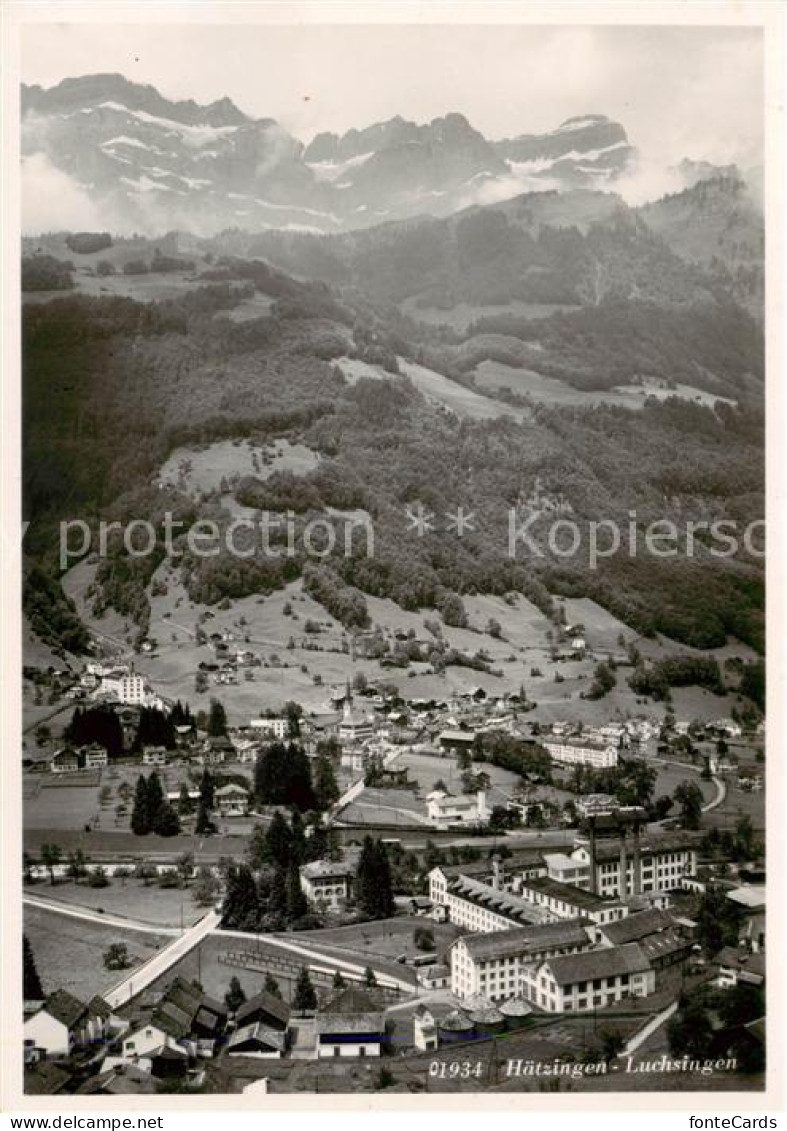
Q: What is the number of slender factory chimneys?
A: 3